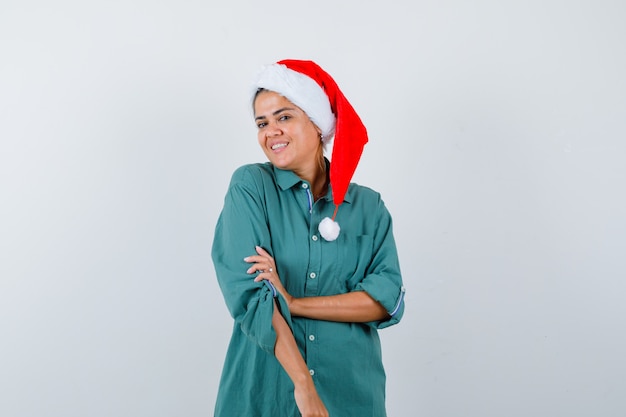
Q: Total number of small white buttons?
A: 5